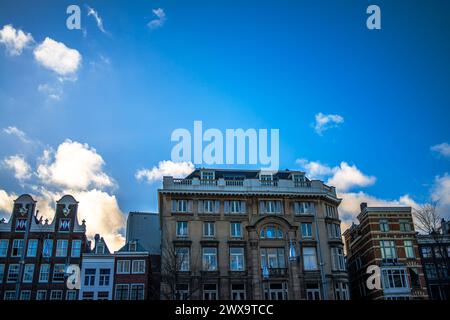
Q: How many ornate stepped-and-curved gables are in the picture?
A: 2